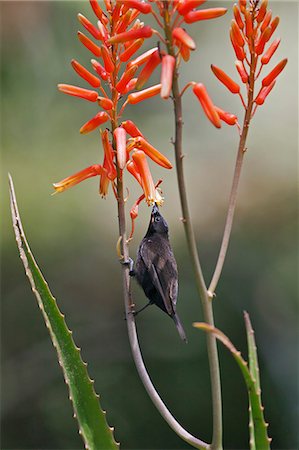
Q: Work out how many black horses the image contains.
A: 0